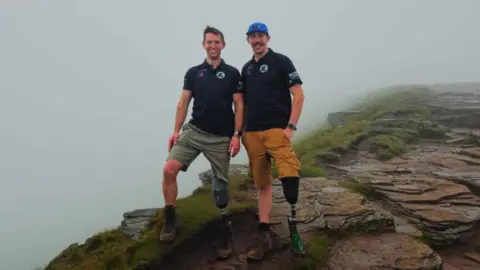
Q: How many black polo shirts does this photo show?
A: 2